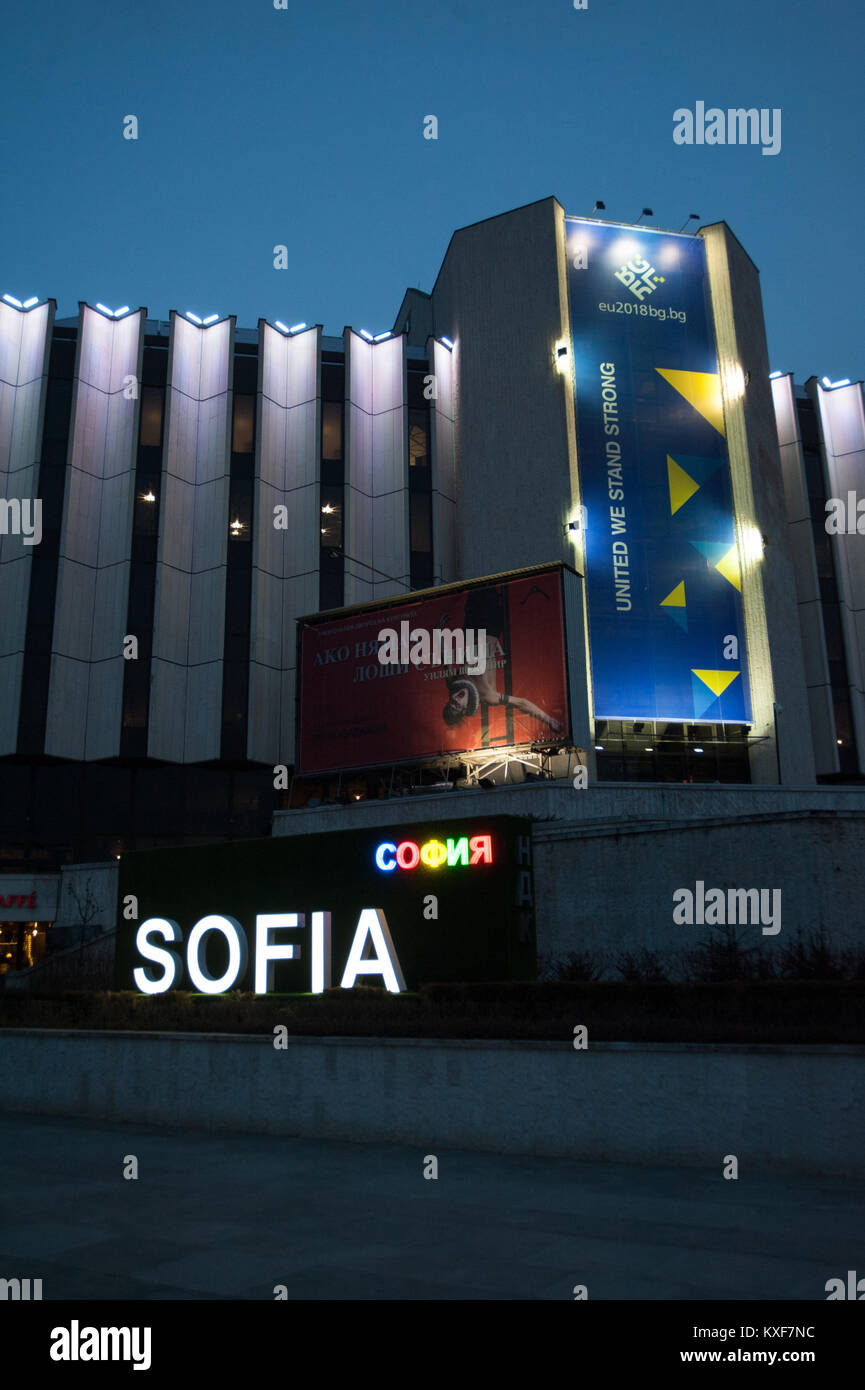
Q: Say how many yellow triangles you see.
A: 5